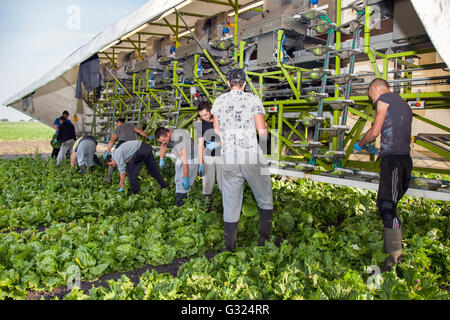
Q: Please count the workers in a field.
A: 9